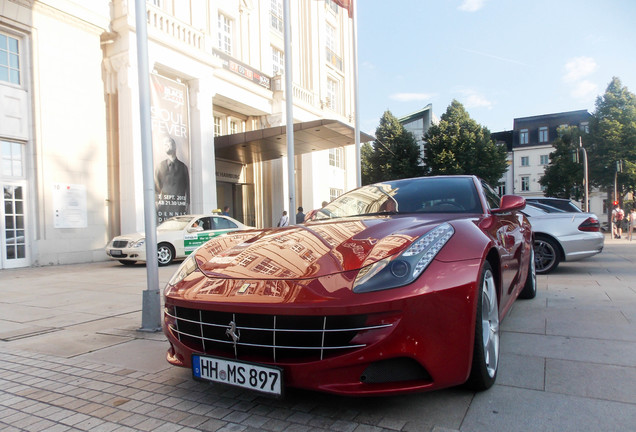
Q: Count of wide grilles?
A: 1